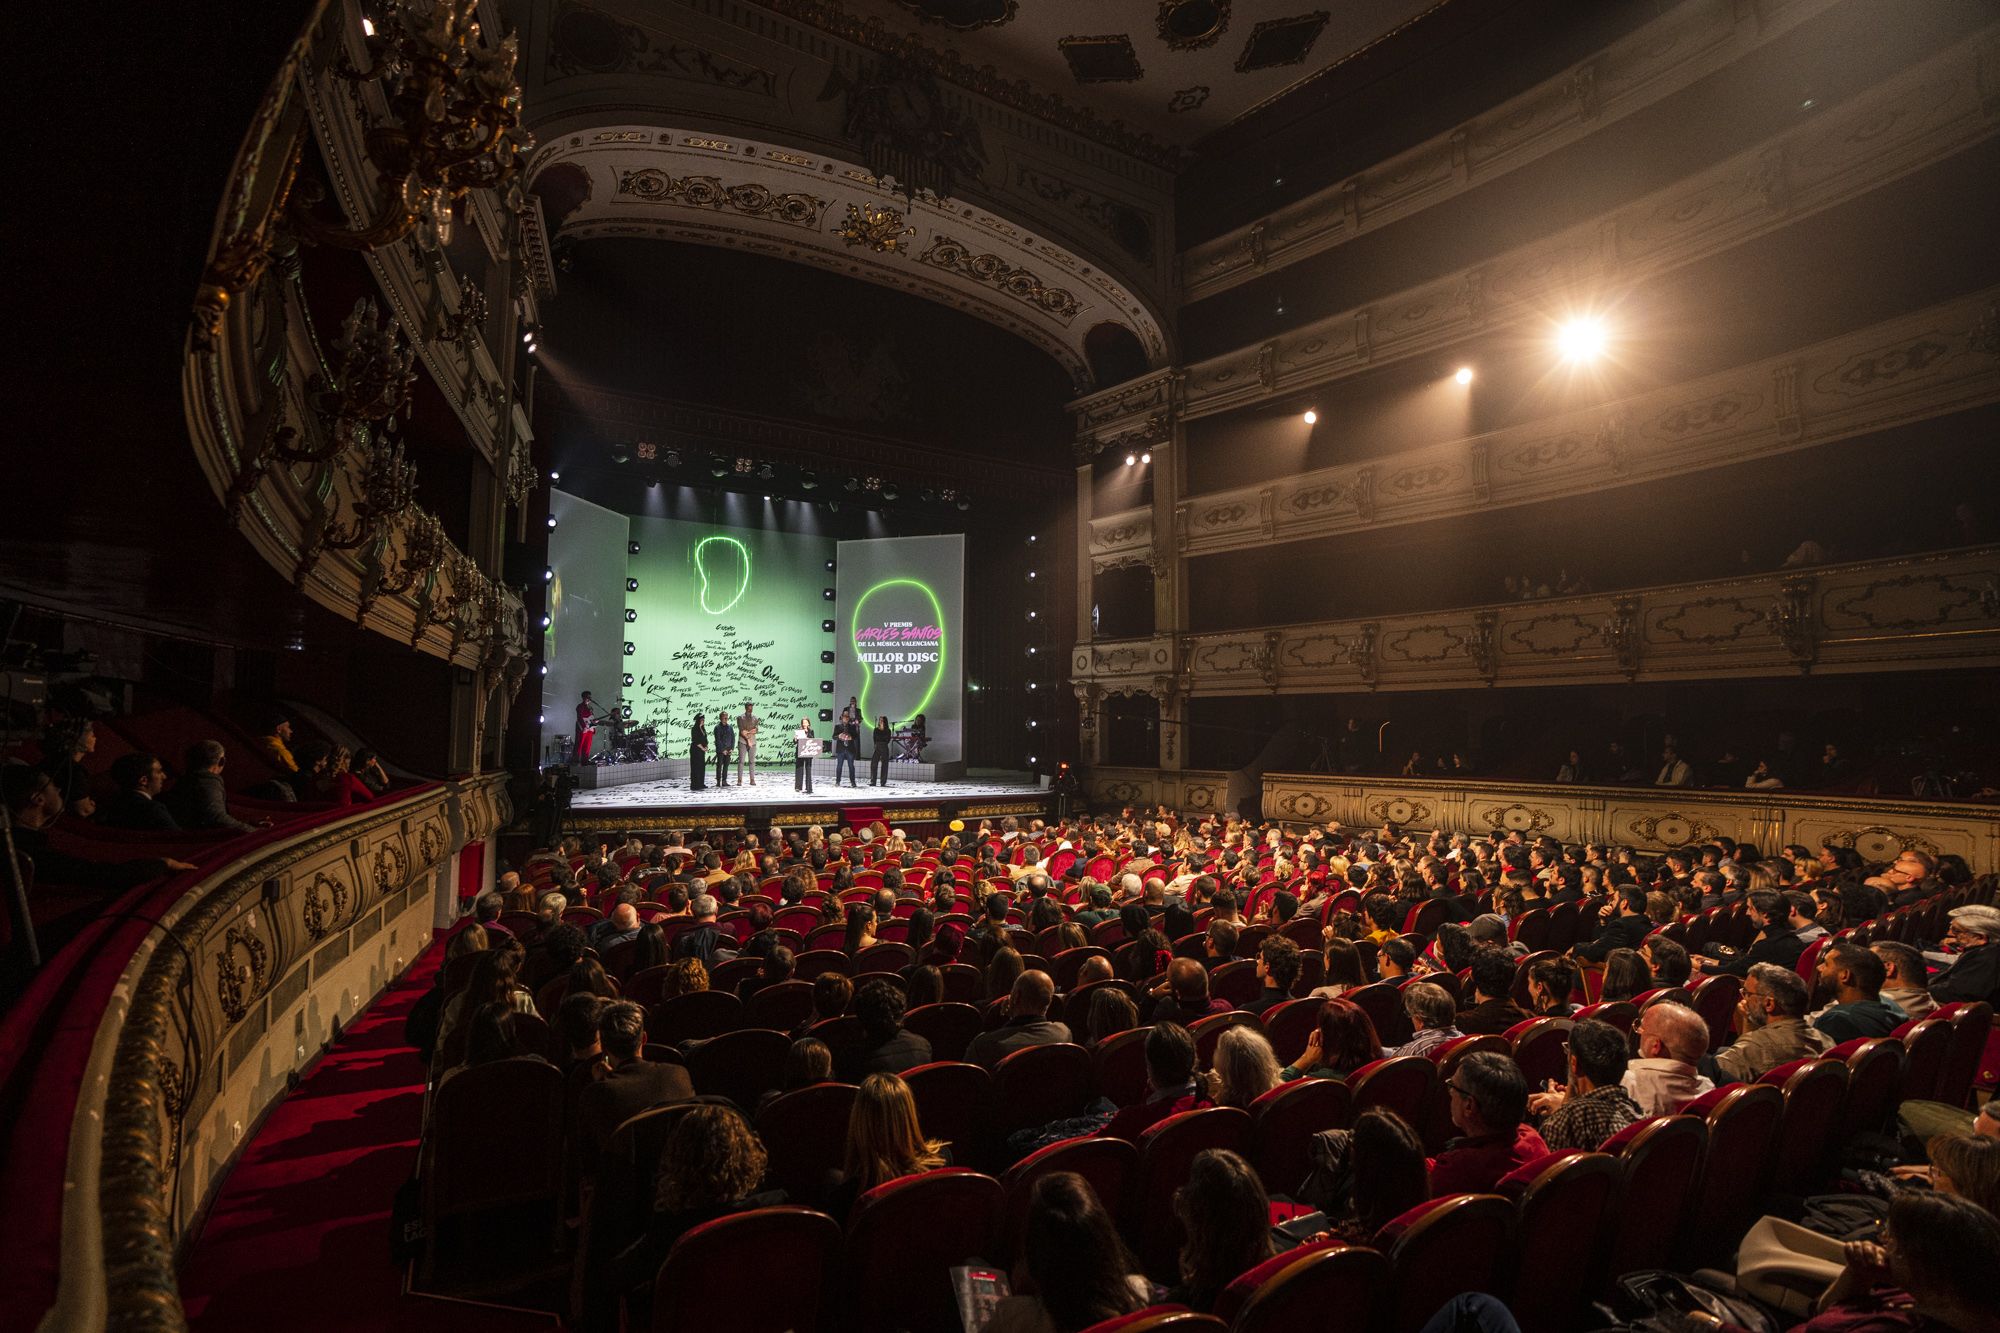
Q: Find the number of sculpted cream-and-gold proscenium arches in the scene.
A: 1